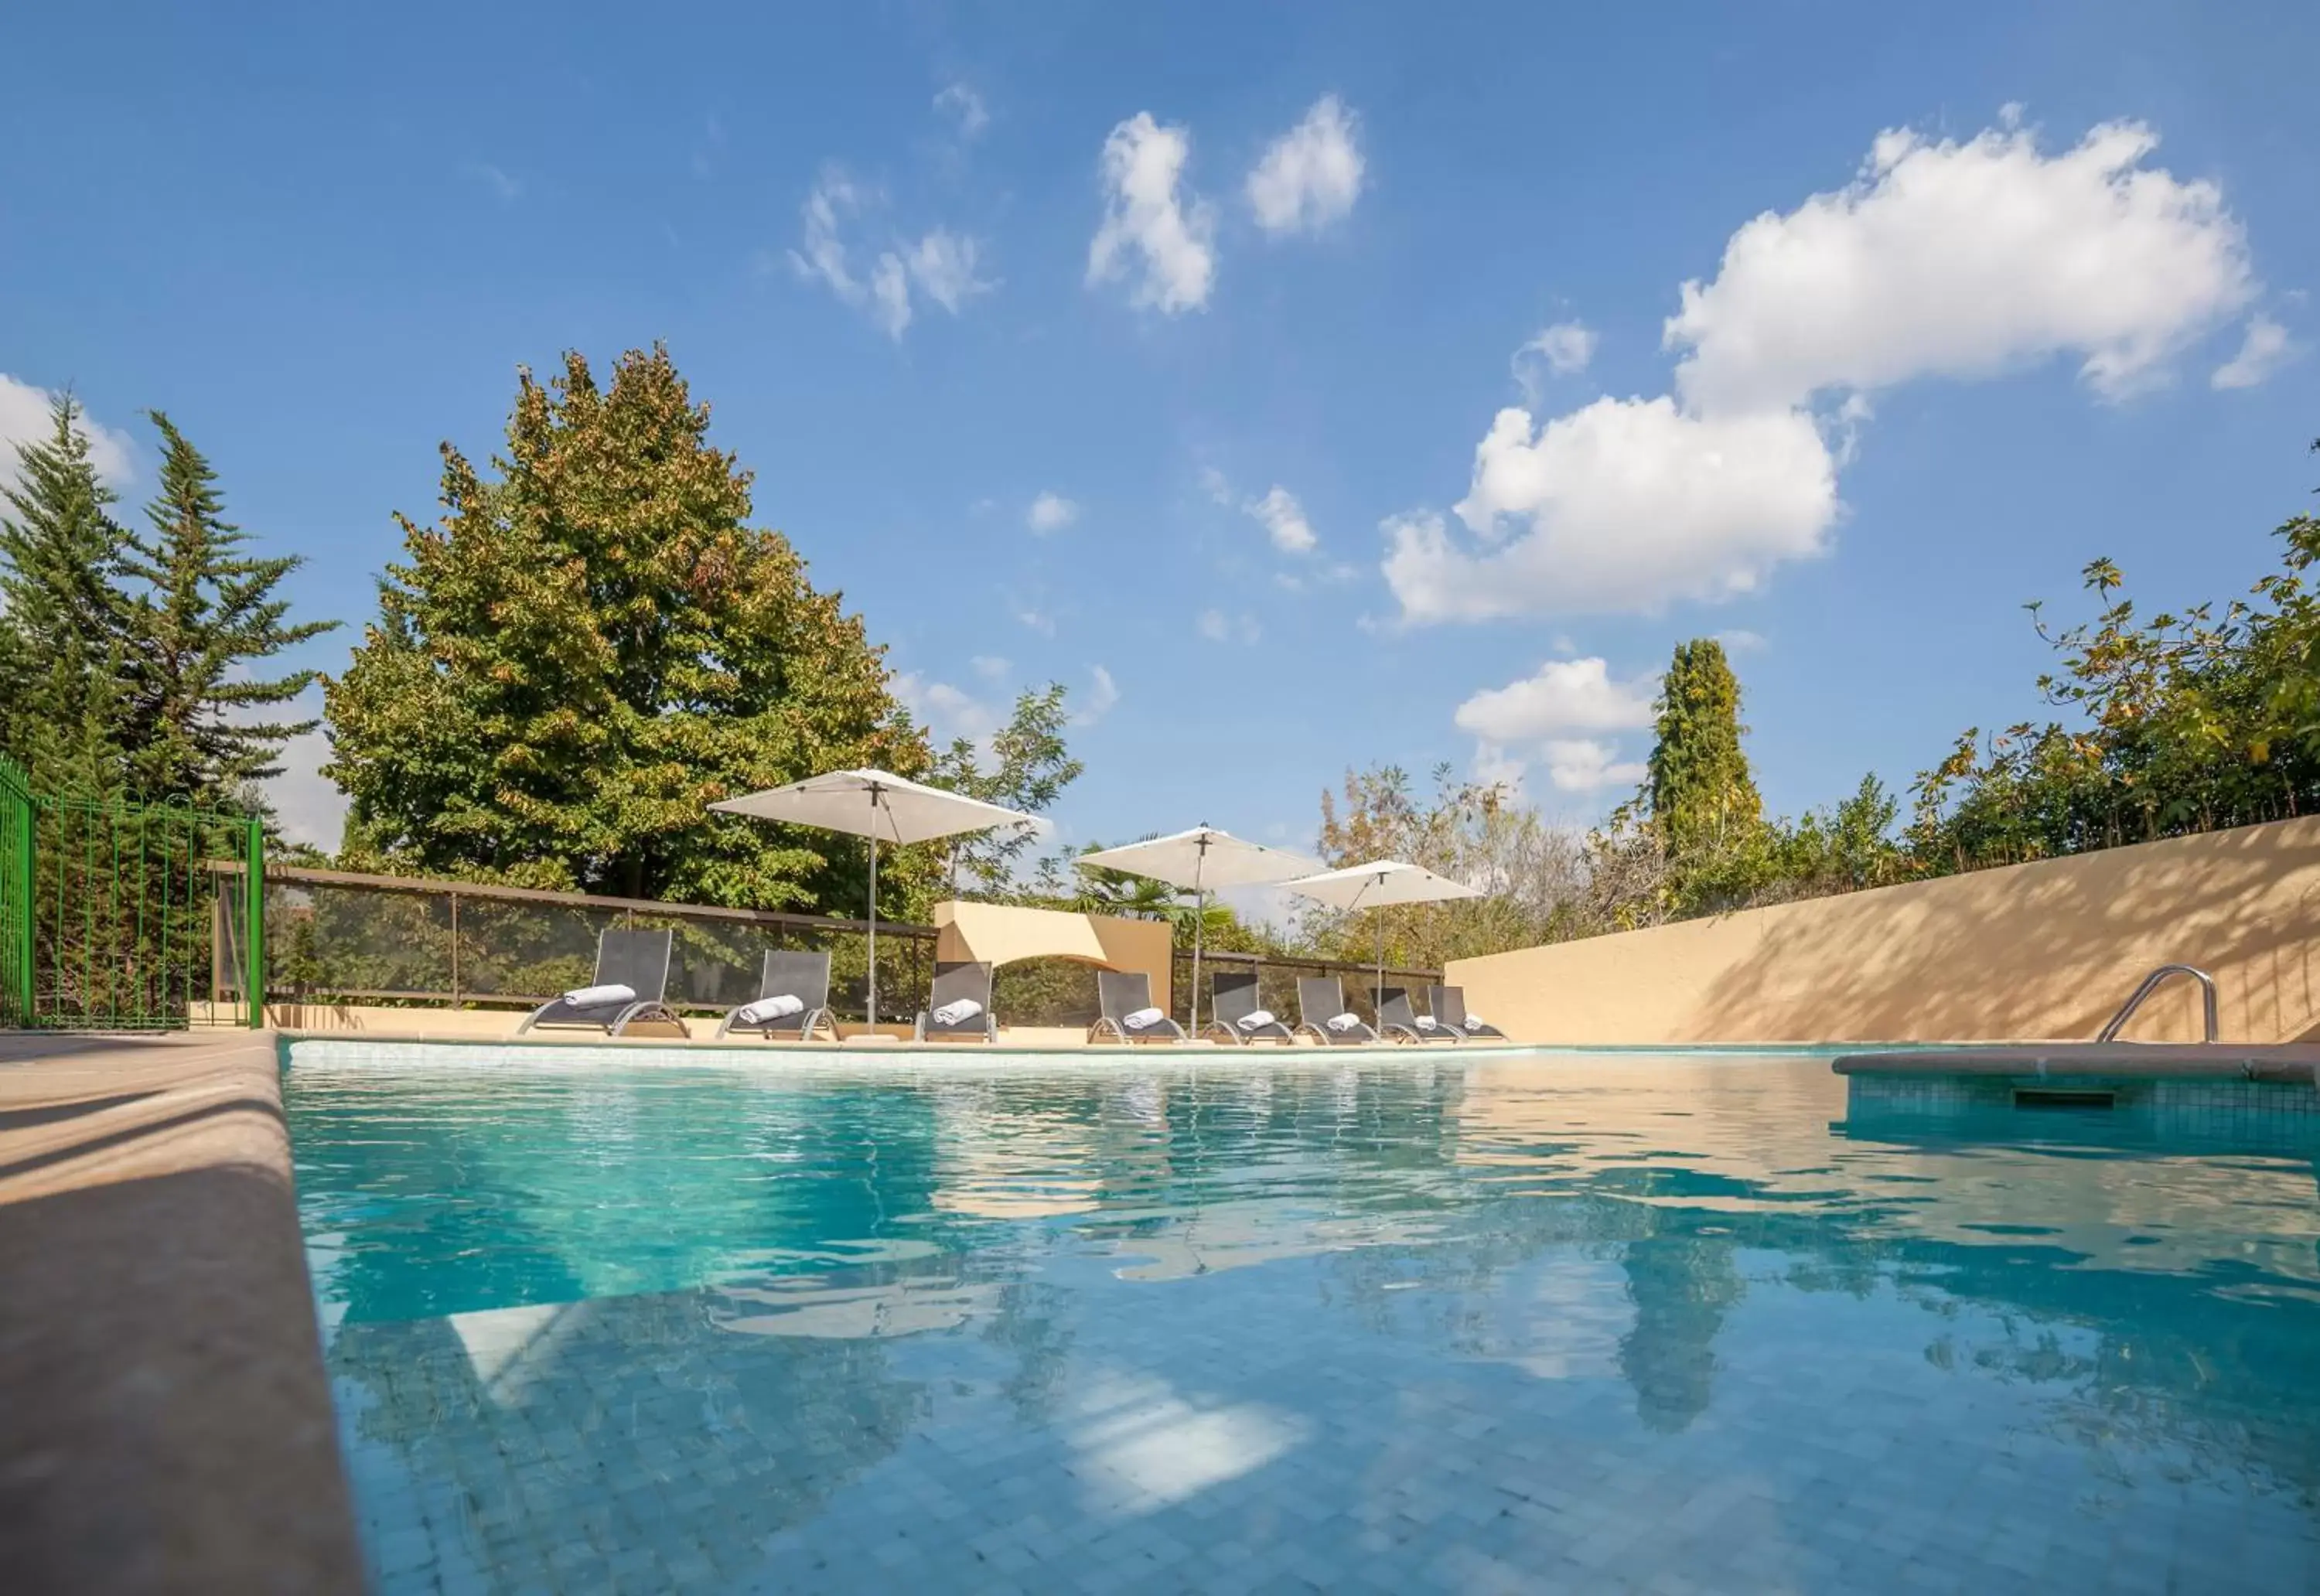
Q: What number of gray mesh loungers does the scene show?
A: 8